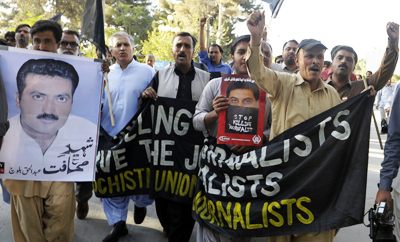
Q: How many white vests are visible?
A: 1